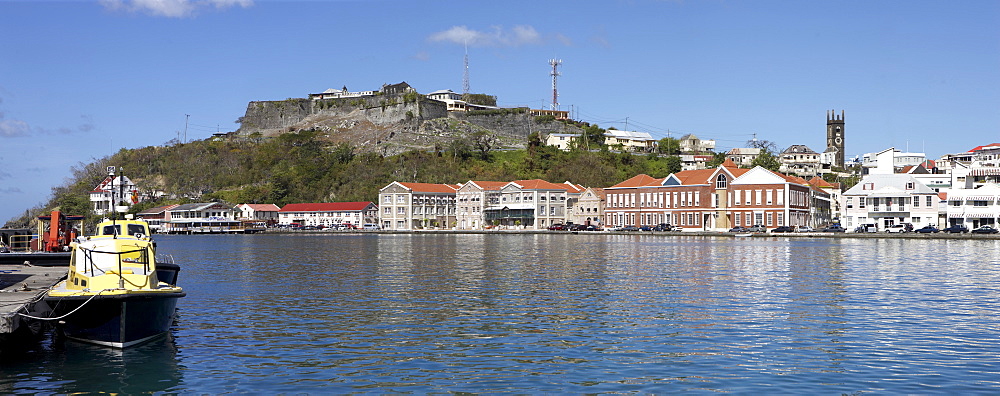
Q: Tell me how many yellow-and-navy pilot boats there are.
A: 1